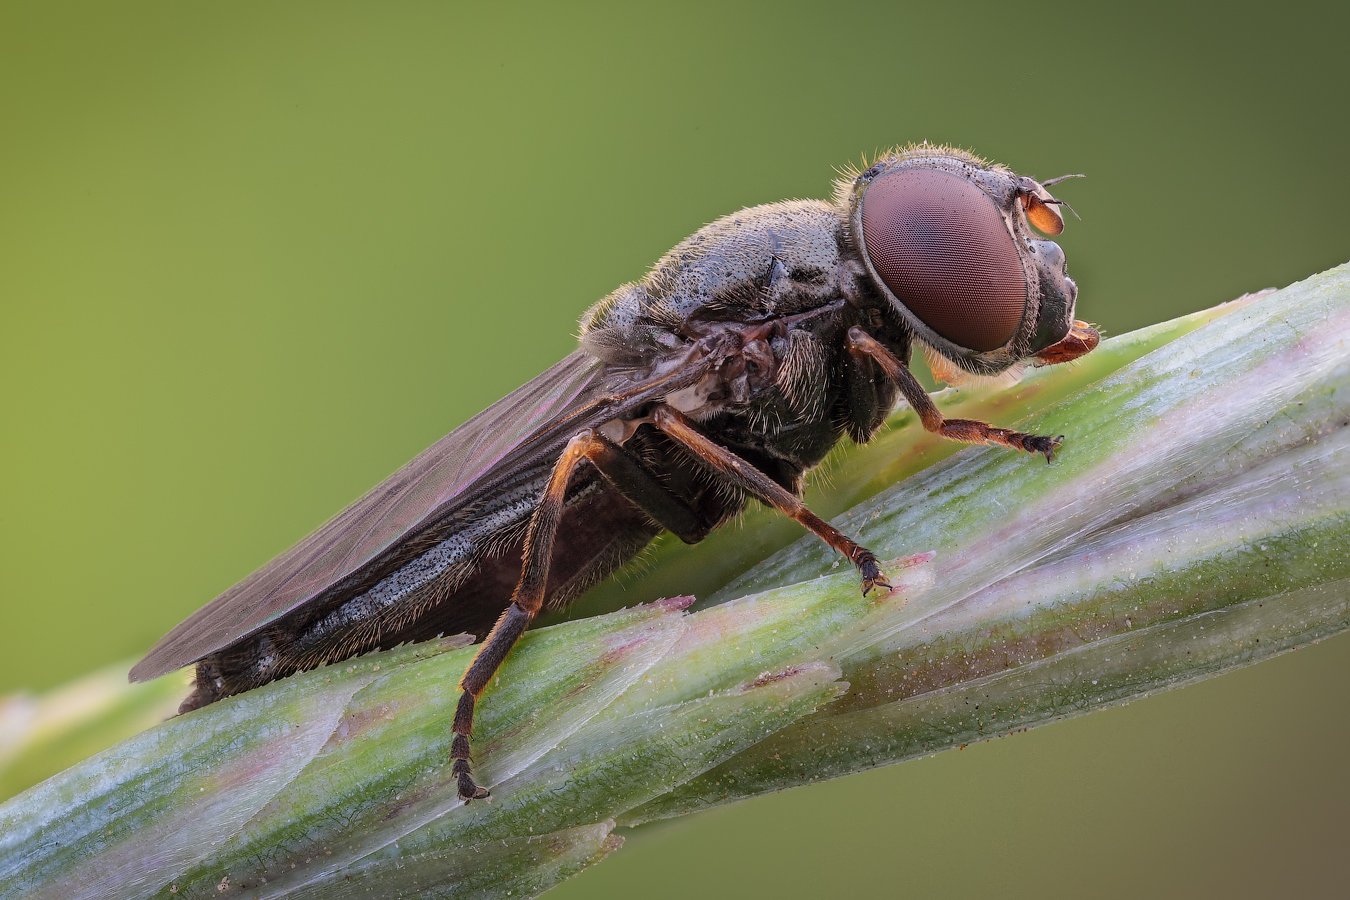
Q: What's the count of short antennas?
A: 2